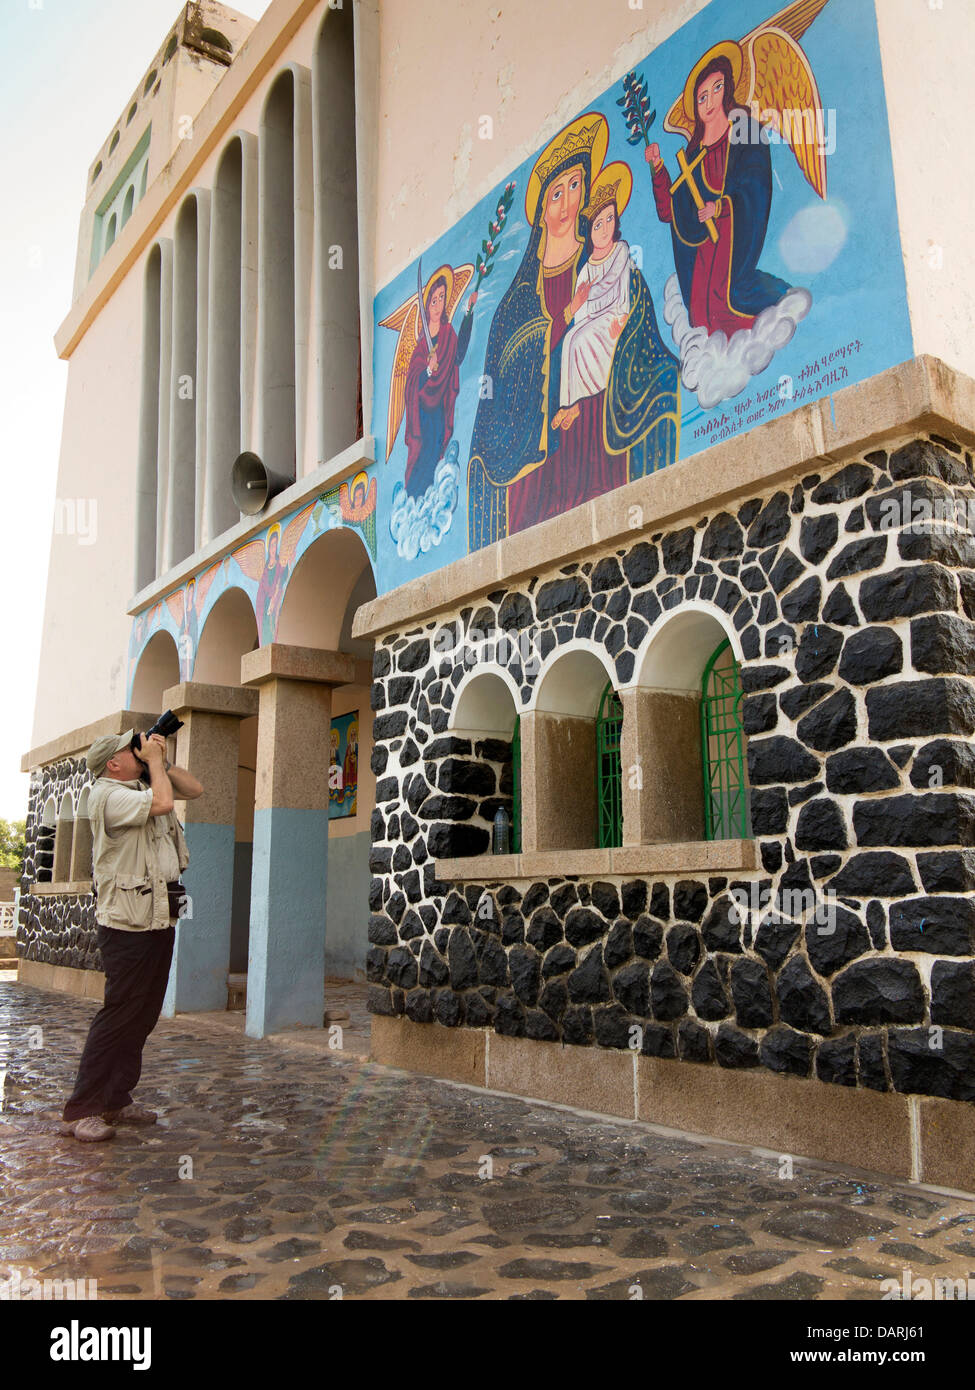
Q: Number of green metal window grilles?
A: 3